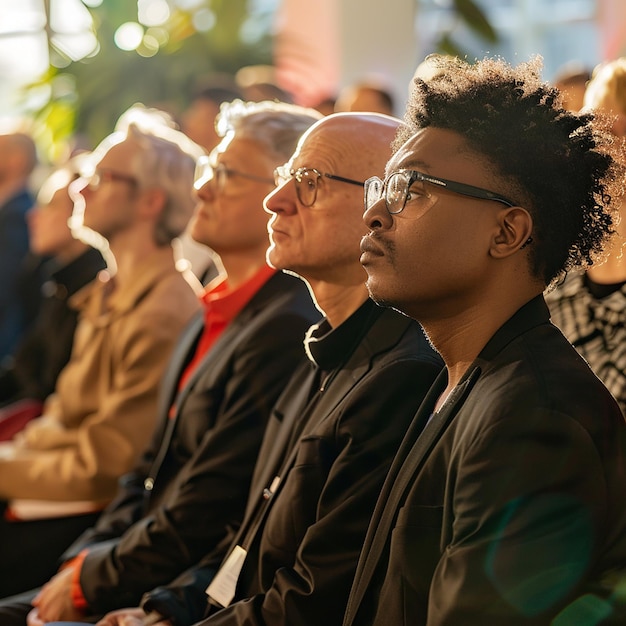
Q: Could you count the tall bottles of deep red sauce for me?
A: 0